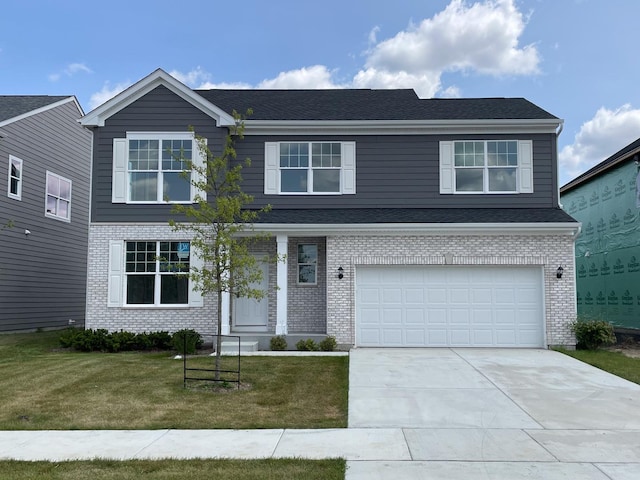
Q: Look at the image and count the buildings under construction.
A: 1